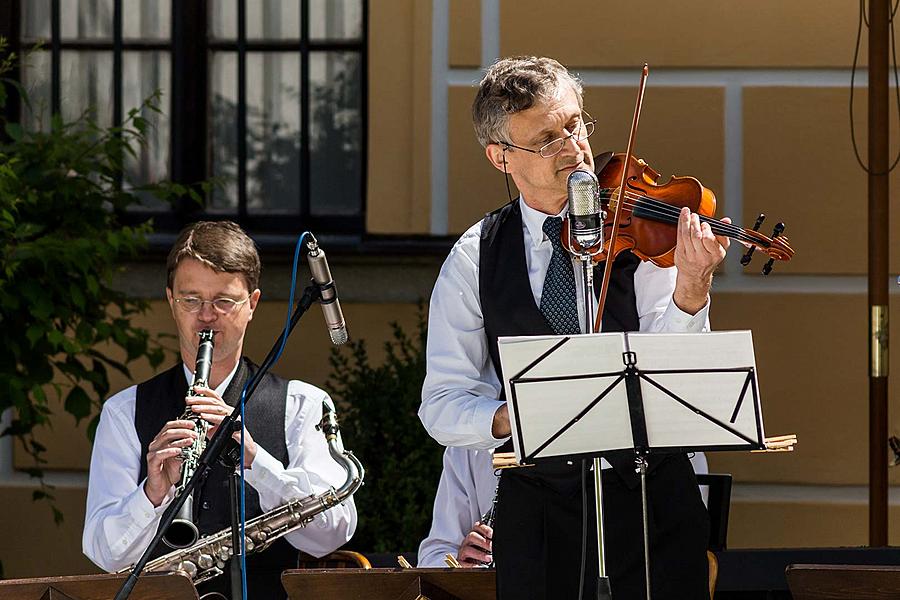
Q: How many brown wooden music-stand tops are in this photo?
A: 3